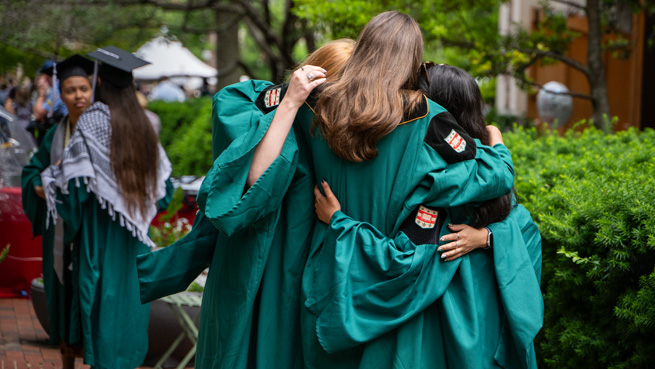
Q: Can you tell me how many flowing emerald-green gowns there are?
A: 5